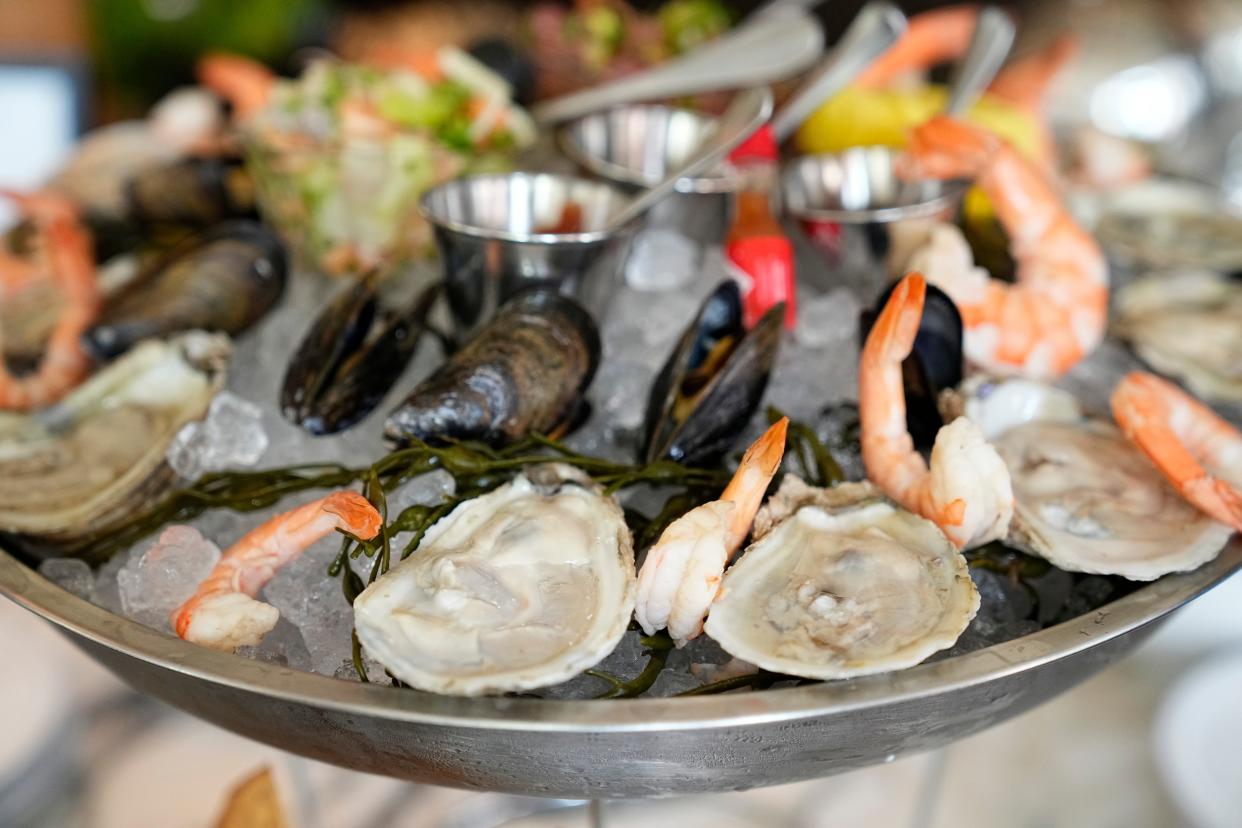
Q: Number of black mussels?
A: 6